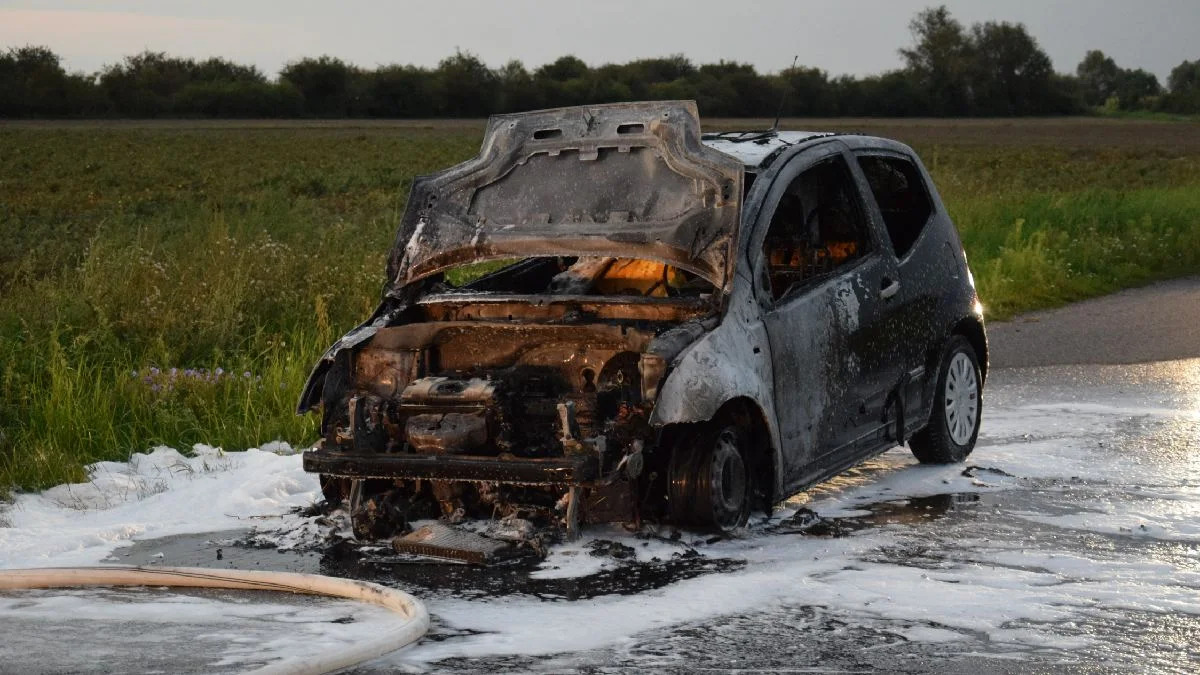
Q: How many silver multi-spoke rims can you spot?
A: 1